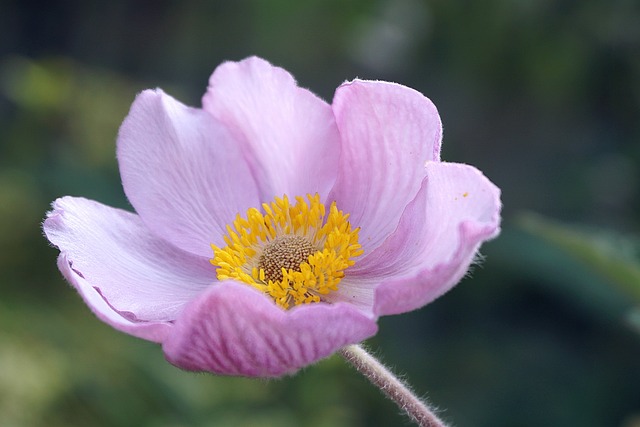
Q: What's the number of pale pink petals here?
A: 6